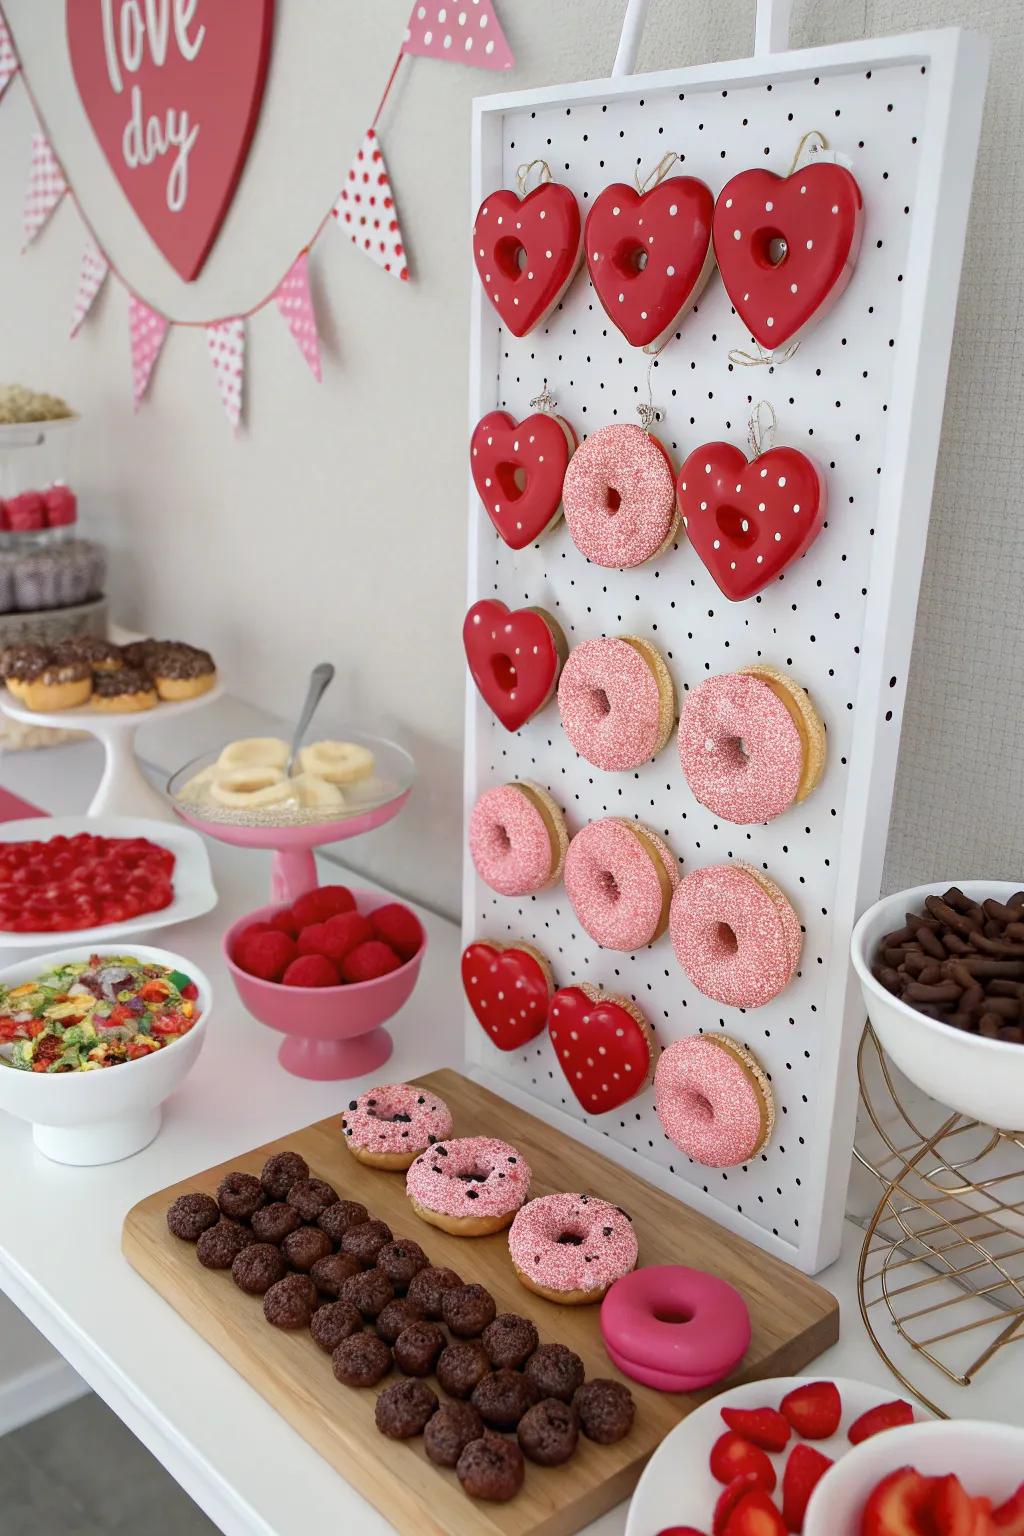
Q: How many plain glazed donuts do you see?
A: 1